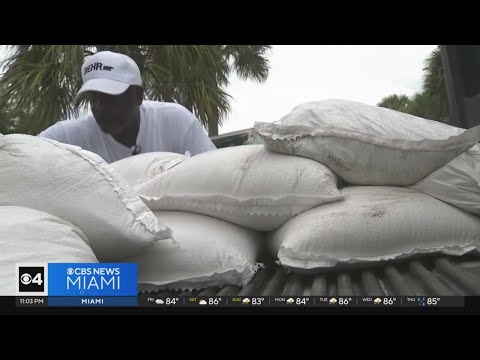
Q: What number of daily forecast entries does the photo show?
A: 7